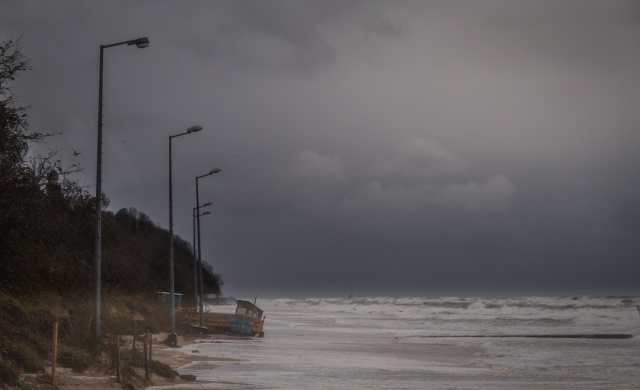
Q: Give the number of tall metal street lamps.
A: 5